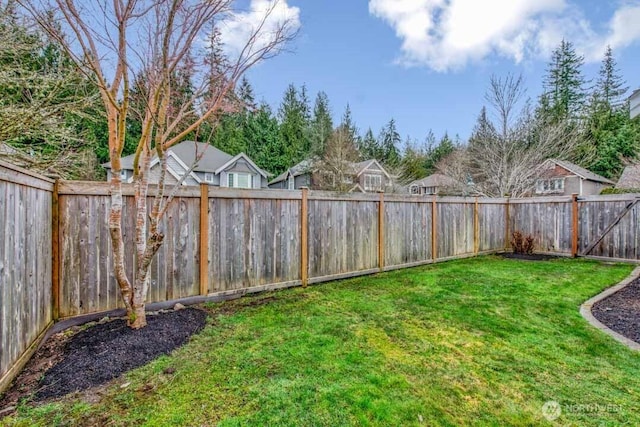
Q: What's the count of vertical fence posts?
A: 8